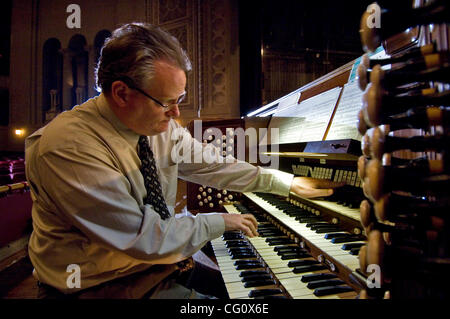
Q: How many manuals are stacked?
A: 4